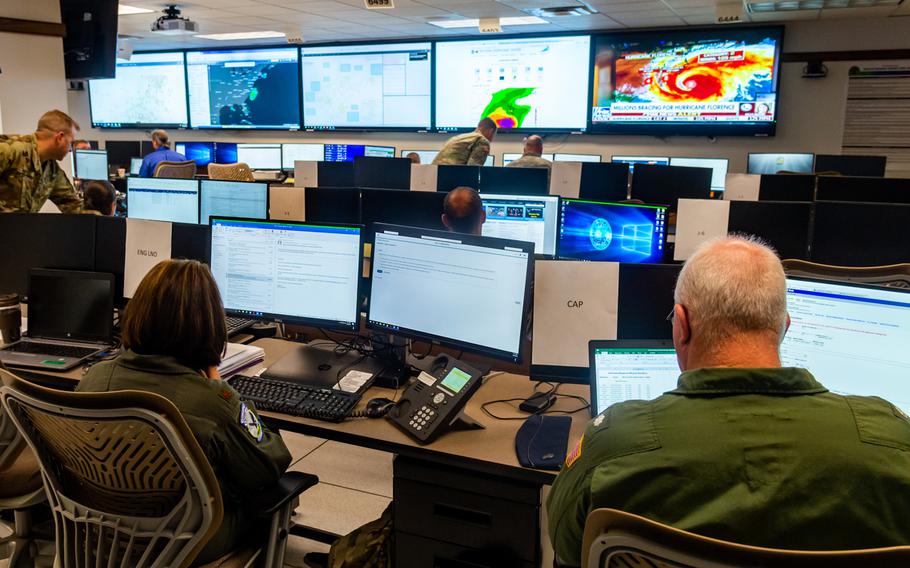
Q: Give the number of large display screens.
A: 5